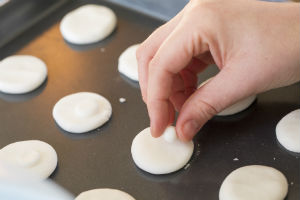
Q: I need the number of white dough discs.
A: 10